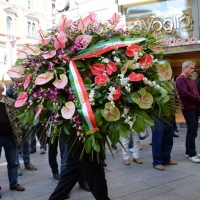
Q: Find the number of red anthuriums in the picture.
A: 7